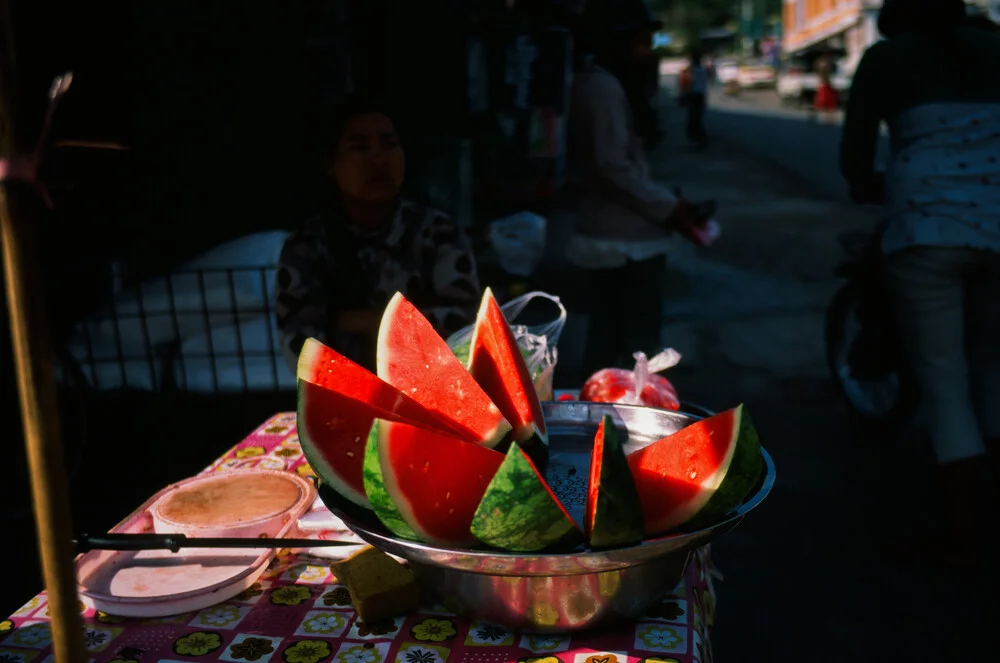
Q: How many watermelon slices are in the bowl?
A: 7